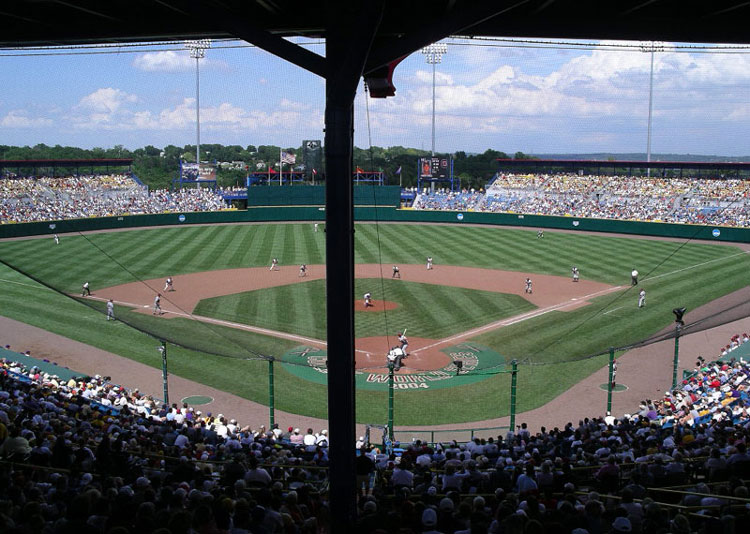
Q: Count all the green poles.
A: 6